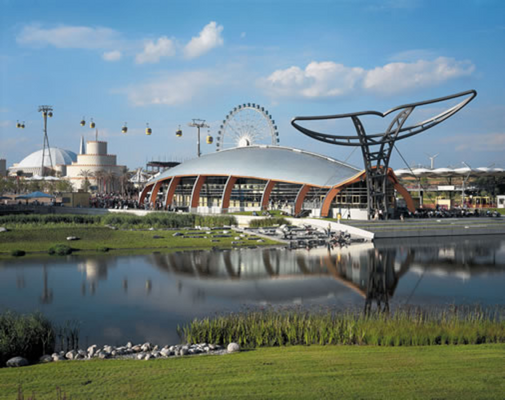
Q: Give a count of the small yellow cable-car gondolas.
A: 10